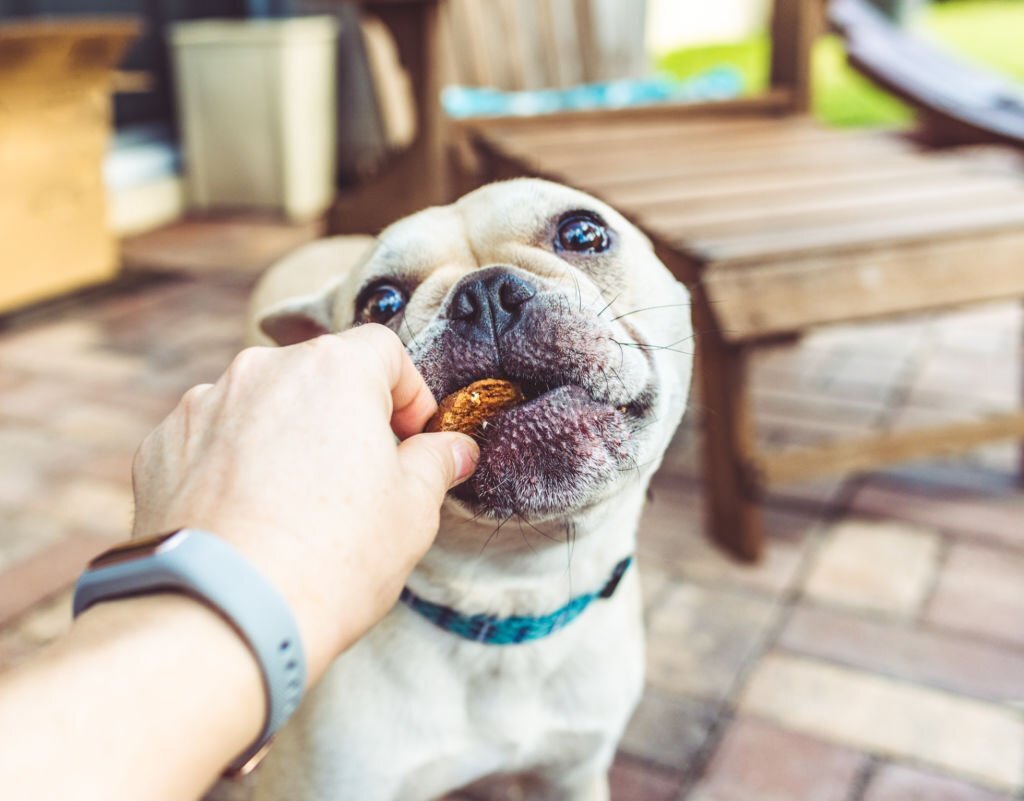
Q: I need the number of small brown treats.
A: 1